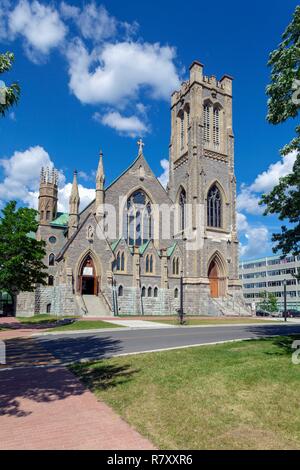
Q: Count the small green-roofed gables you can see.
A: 3